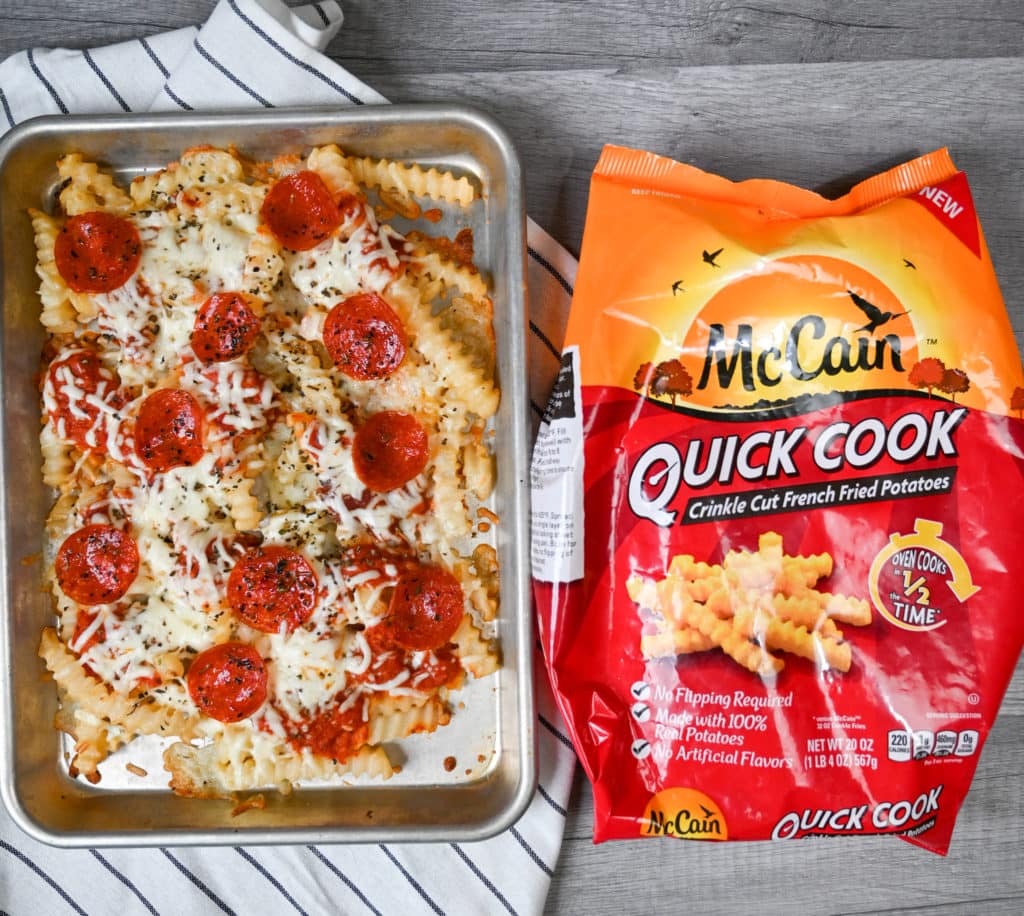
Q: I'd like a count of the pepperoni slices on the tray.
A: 10